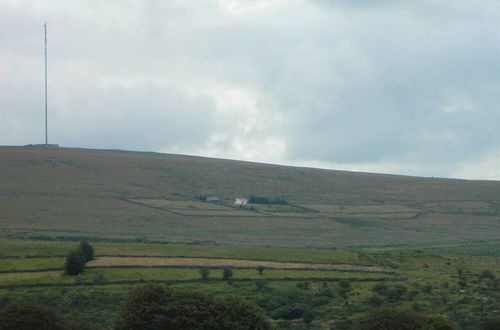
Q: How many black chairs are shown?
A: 0